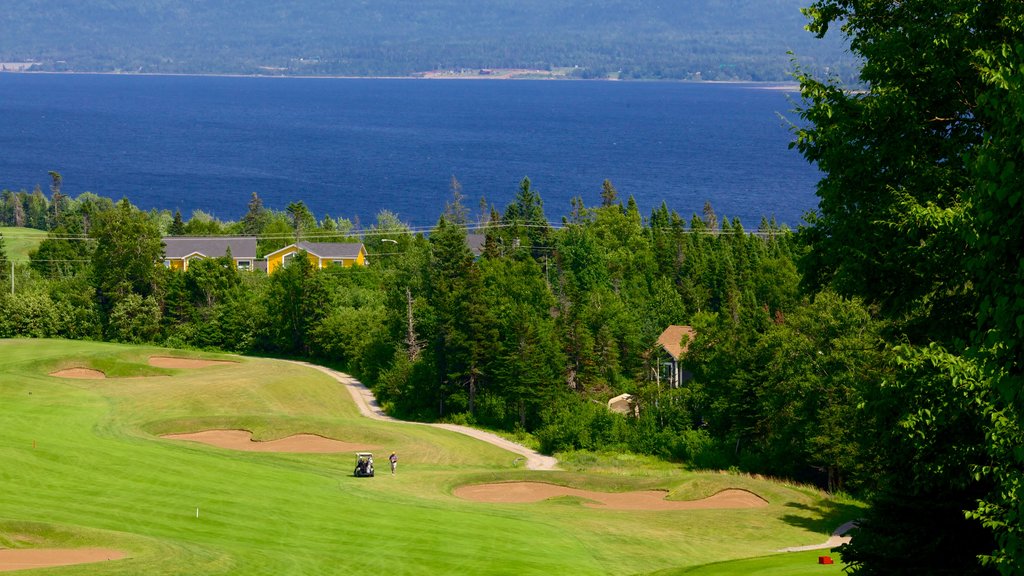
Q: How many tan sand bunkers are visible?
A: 5